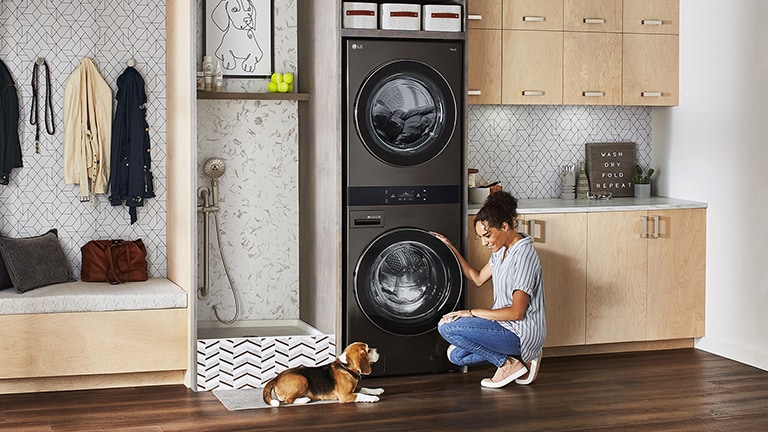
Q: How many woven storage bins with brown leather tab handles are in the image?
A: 3